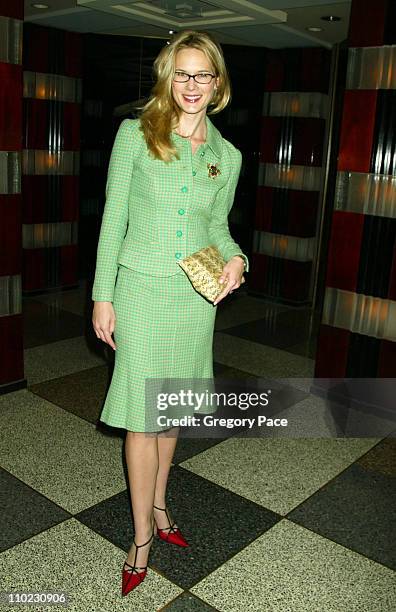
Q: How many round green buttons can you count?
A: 6